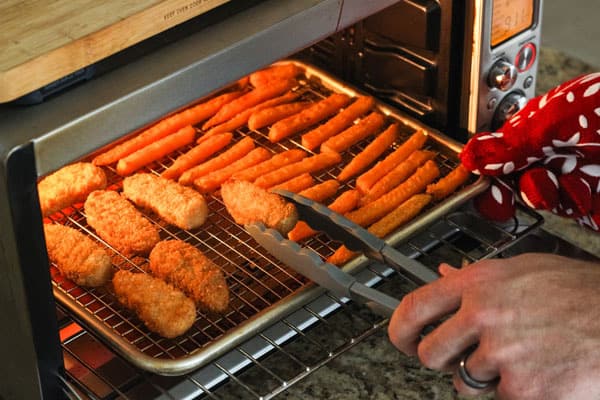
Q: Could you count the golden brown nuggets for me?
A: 7